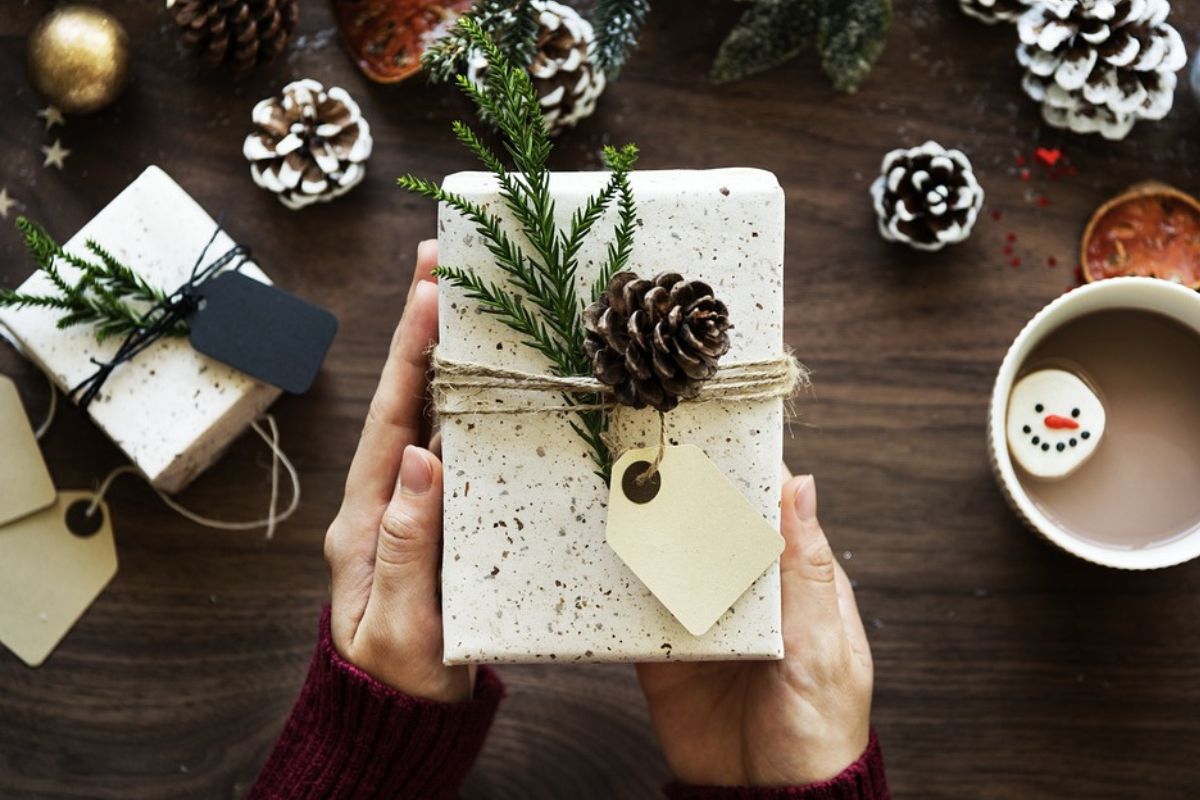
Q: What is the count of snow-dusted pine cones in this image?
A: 5